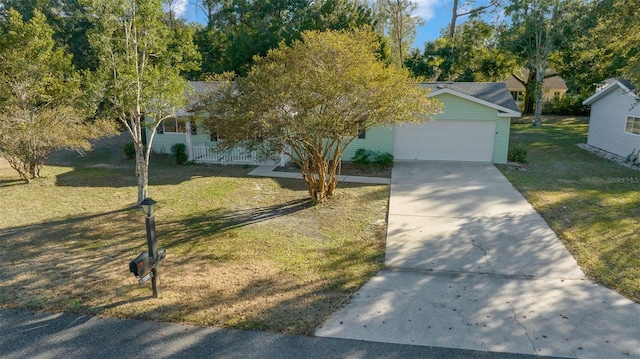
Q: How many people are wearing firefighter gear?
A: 0